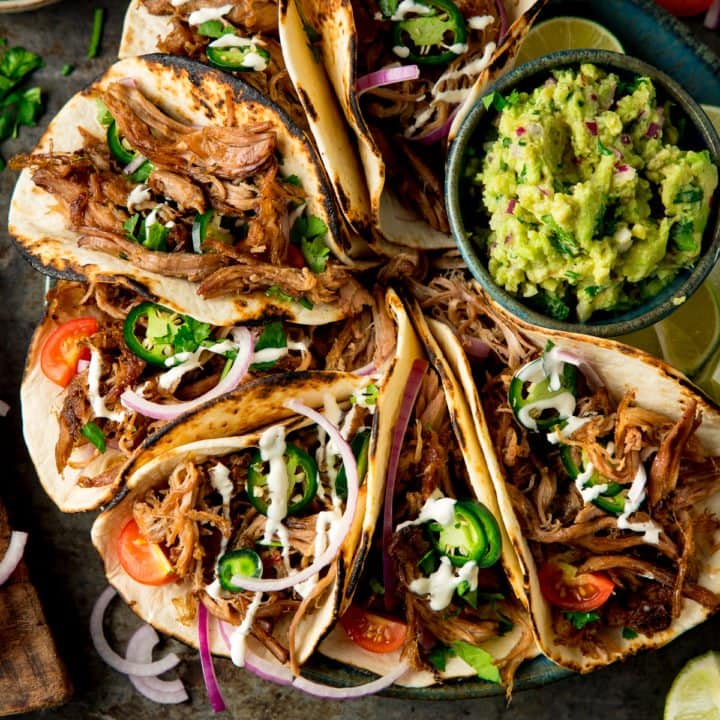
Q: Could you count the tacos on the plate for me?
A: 7